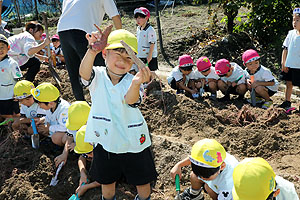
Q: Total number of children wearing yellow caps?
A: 7